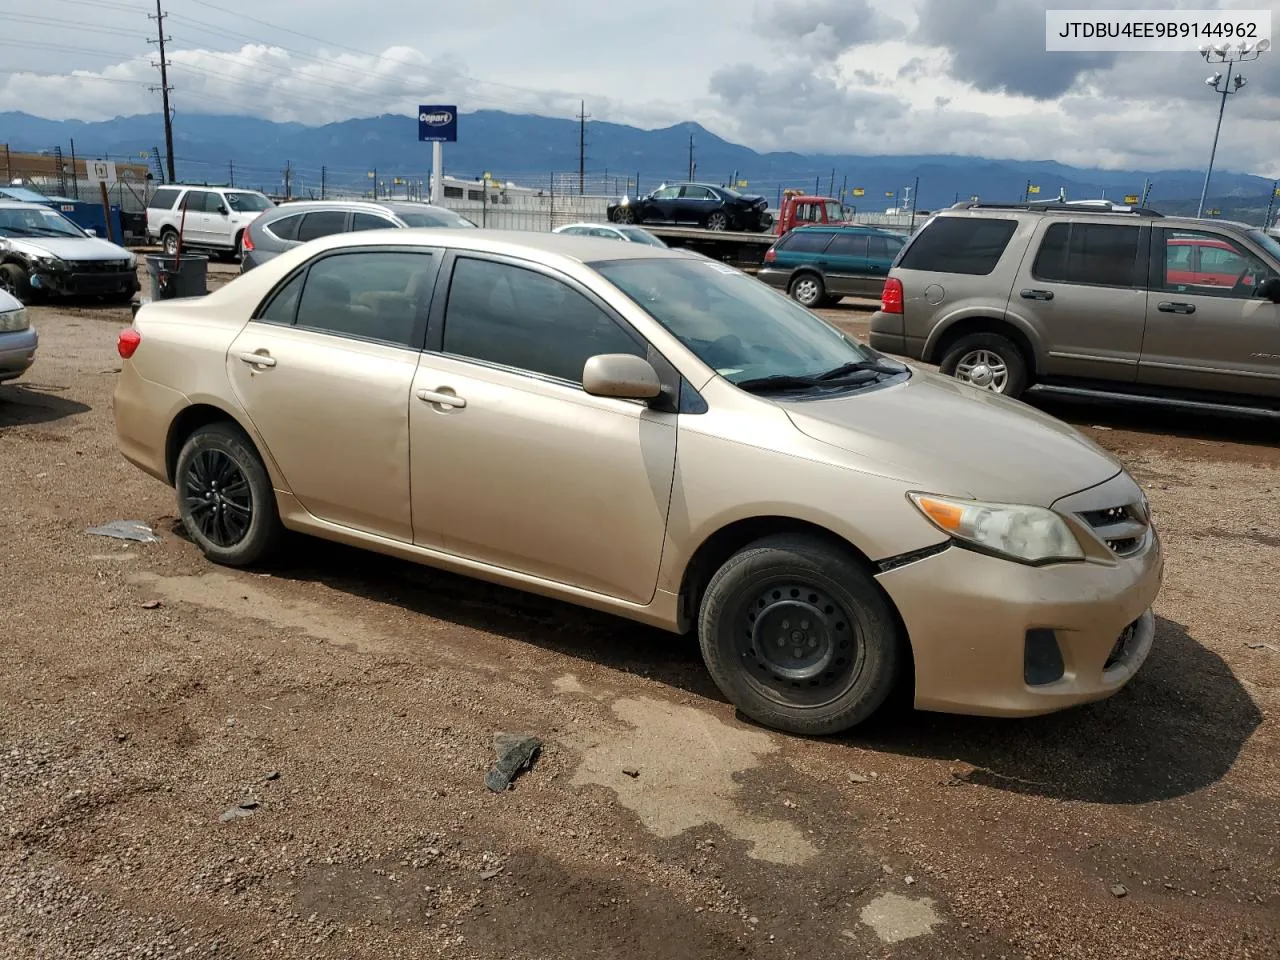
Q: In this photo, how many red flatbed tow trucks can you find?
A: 1